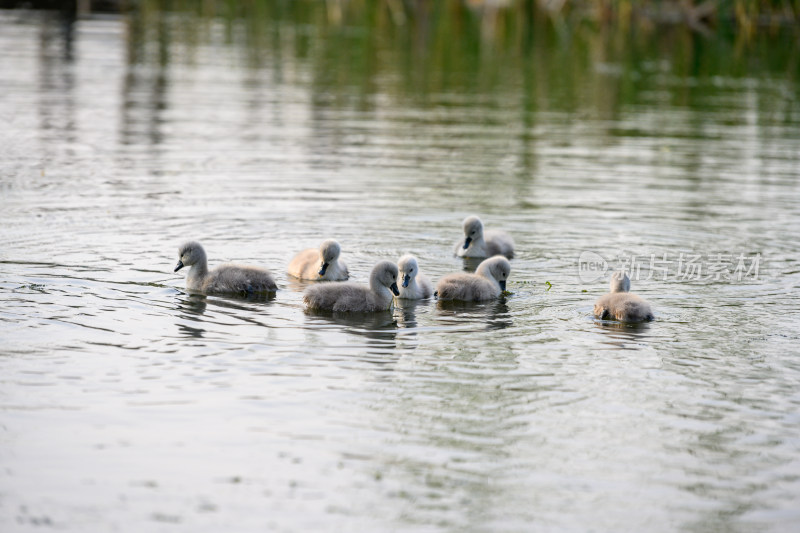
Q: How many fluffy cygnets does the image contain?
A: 7